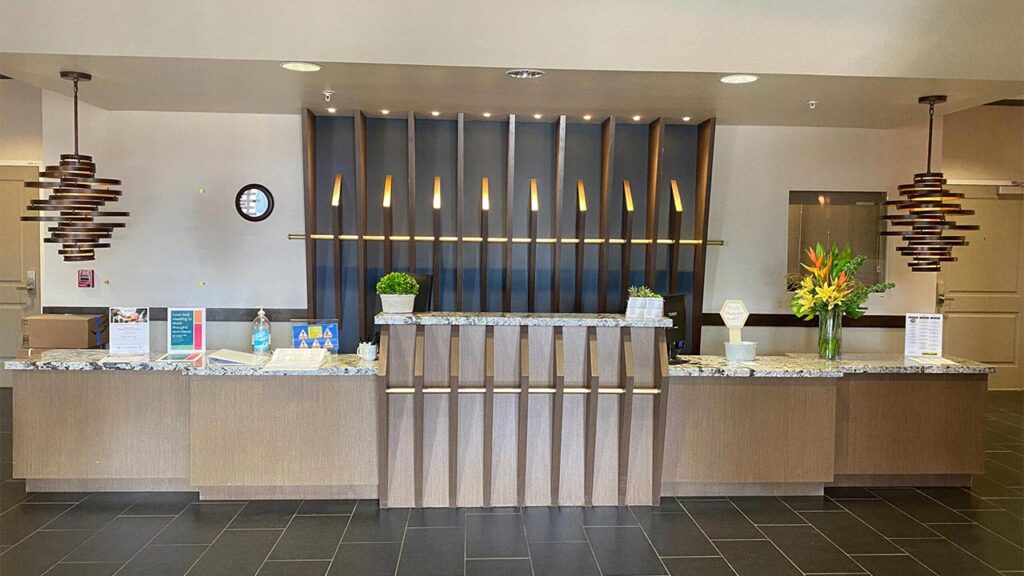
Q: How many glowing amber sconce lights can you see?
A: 8